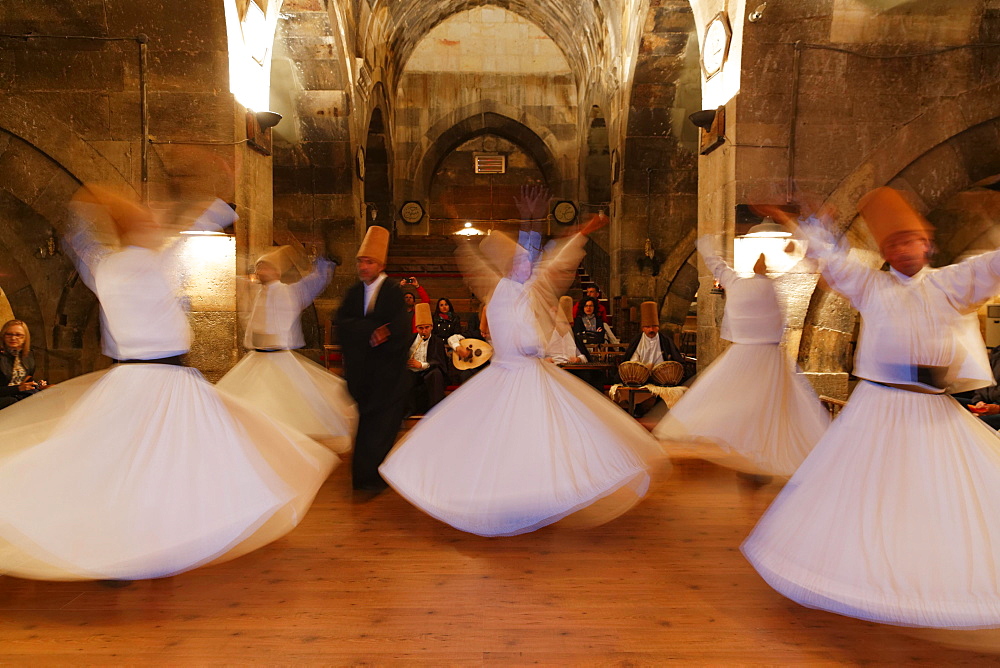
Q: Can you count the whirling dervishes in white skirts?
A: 5